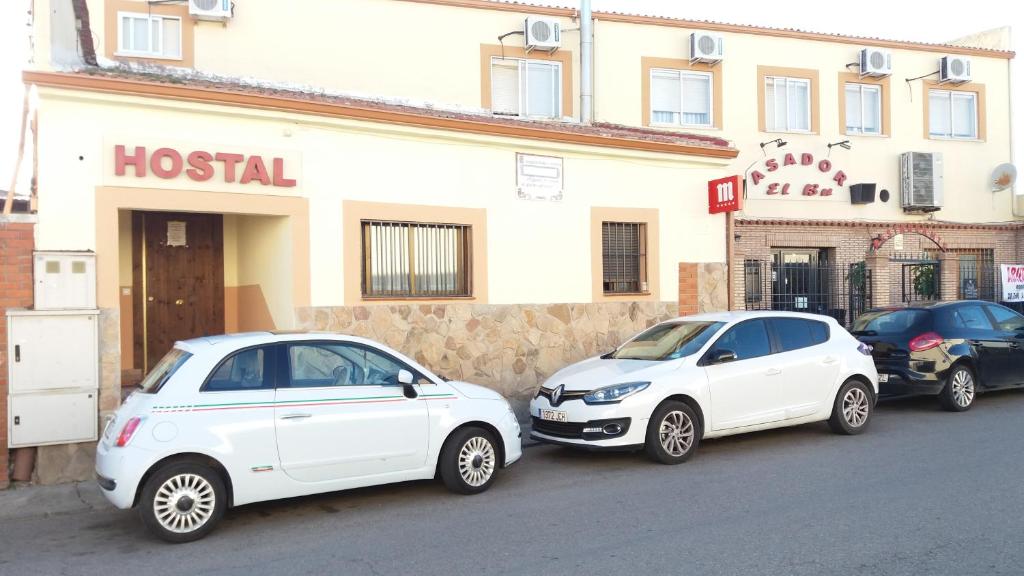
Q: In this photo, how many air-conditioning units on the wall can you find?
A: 6